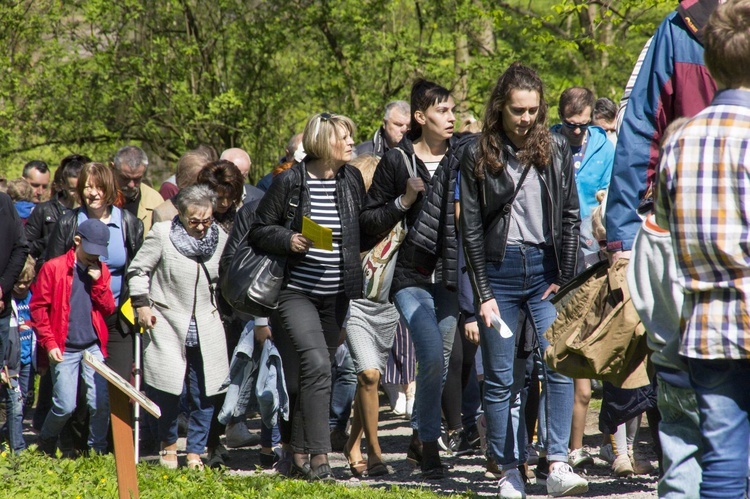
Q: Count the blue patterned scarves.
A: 1